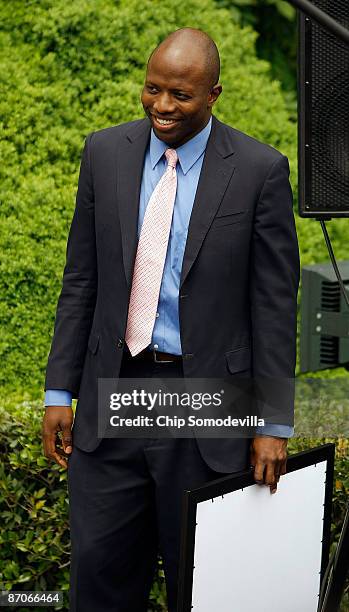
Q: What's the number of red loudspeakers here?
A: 0